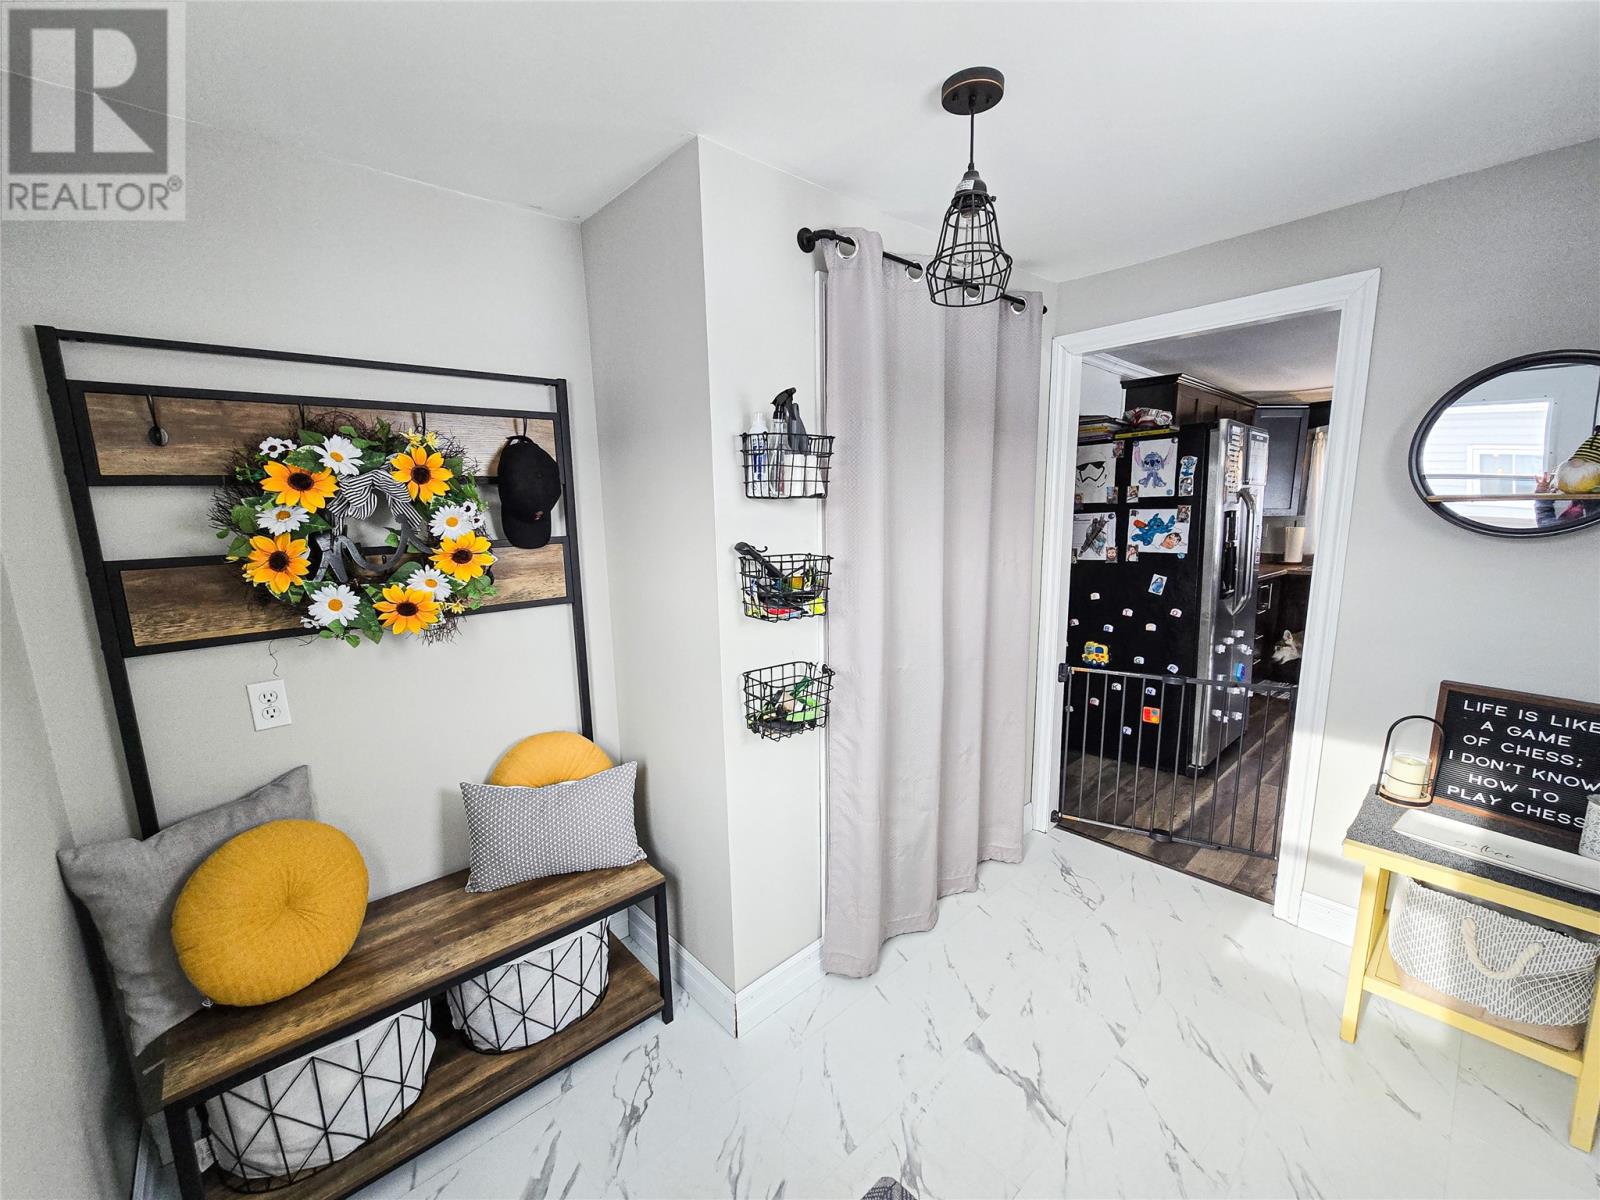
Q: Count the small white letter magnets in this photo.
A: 13